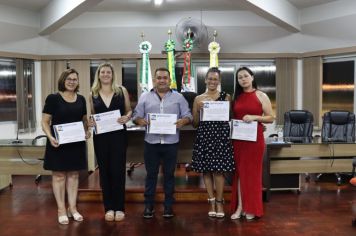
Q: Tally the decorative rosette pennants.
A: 4